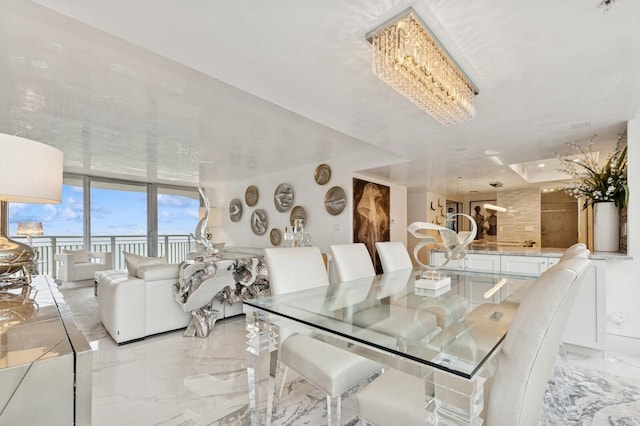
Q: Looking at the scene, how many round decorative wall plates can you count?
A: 8